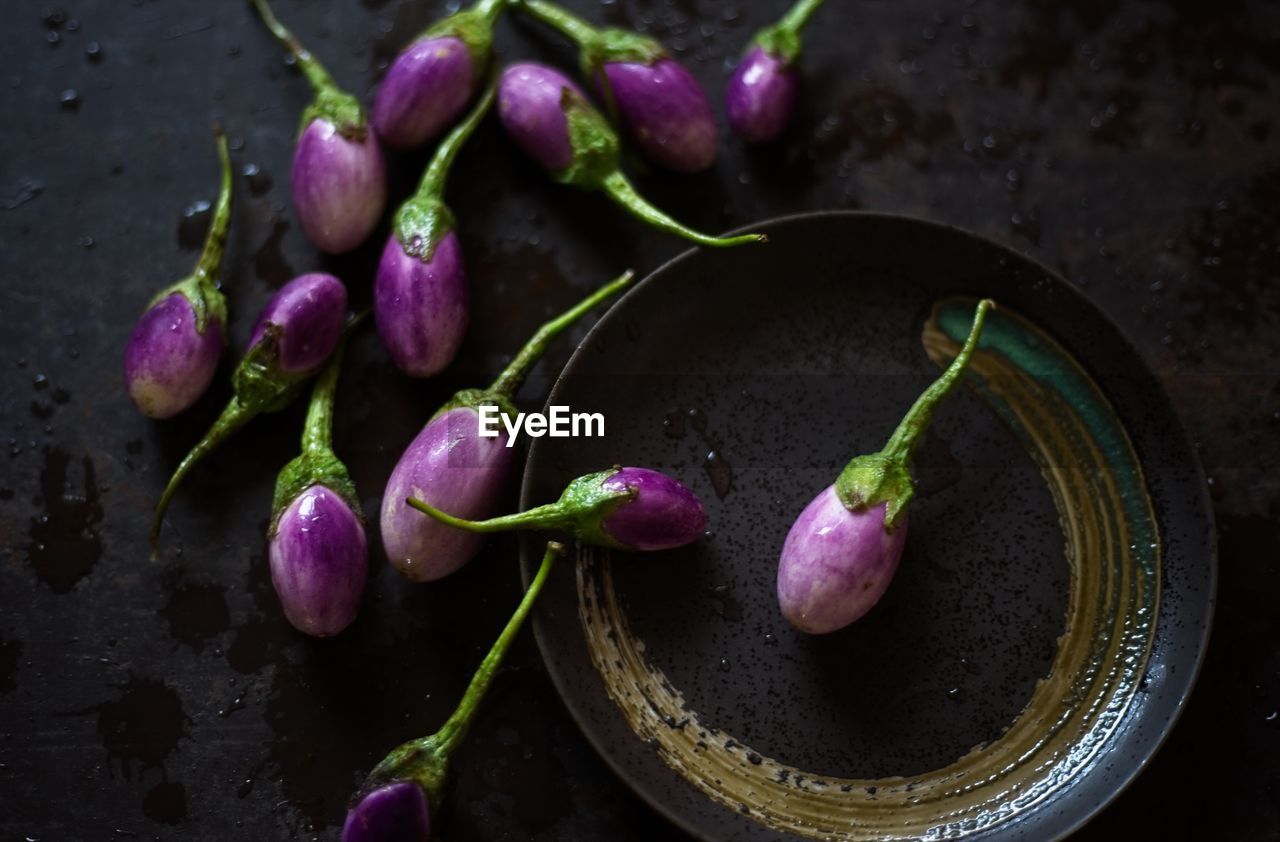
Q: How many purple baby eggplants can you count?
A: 13